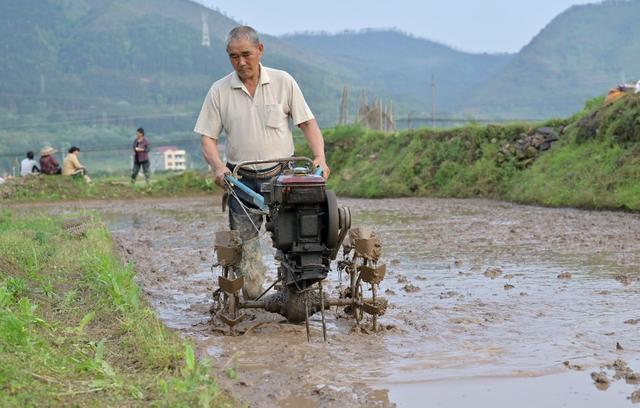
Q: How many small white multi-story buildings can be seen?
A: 1